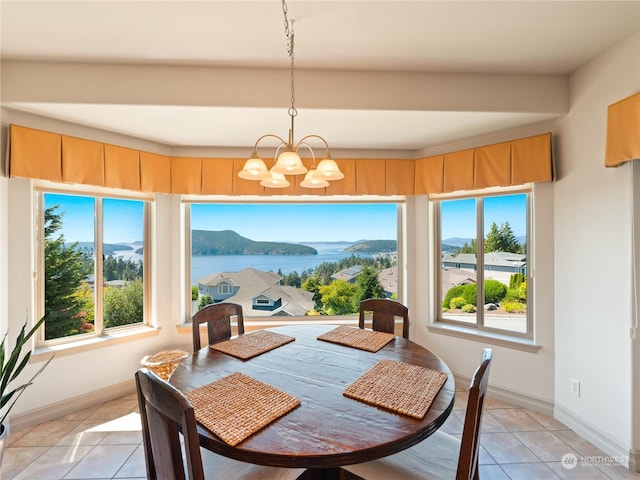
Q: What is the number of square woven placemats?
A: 4